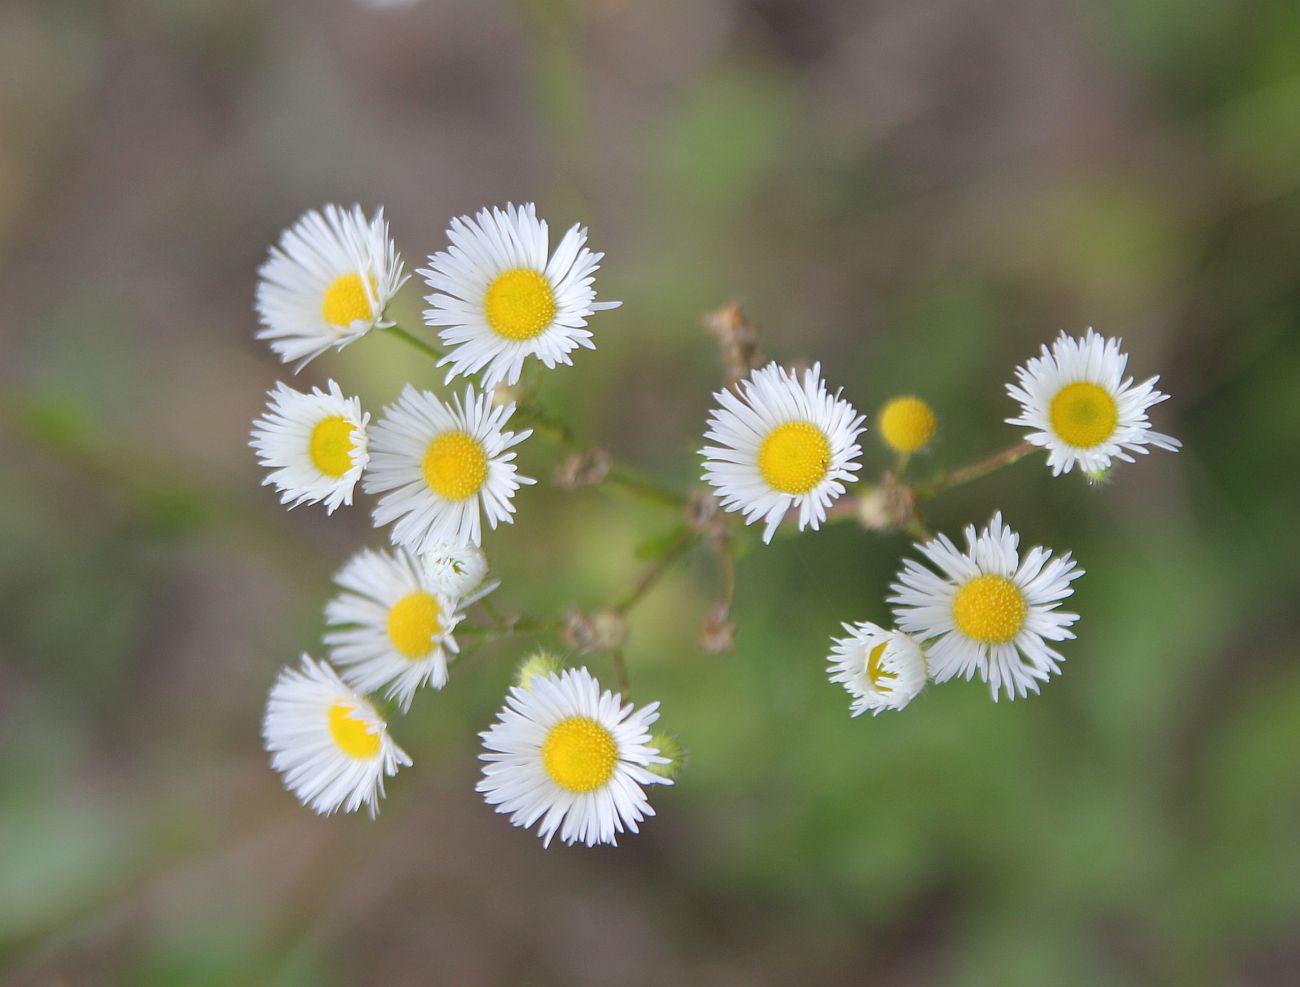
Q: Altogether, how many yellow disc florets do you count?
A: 12